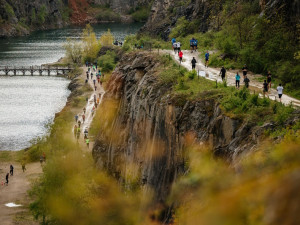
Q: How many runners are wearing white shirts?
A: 3